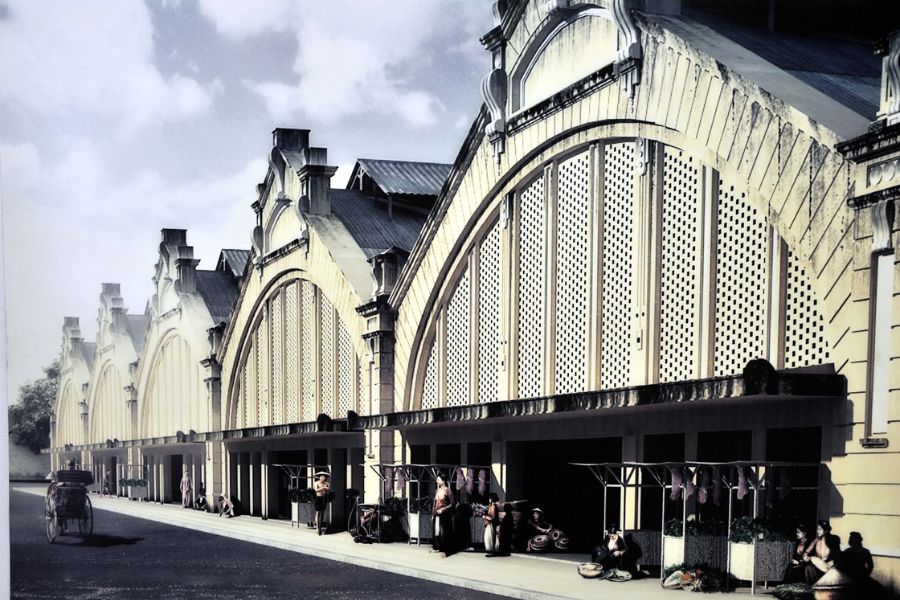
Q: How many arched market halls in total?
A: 5